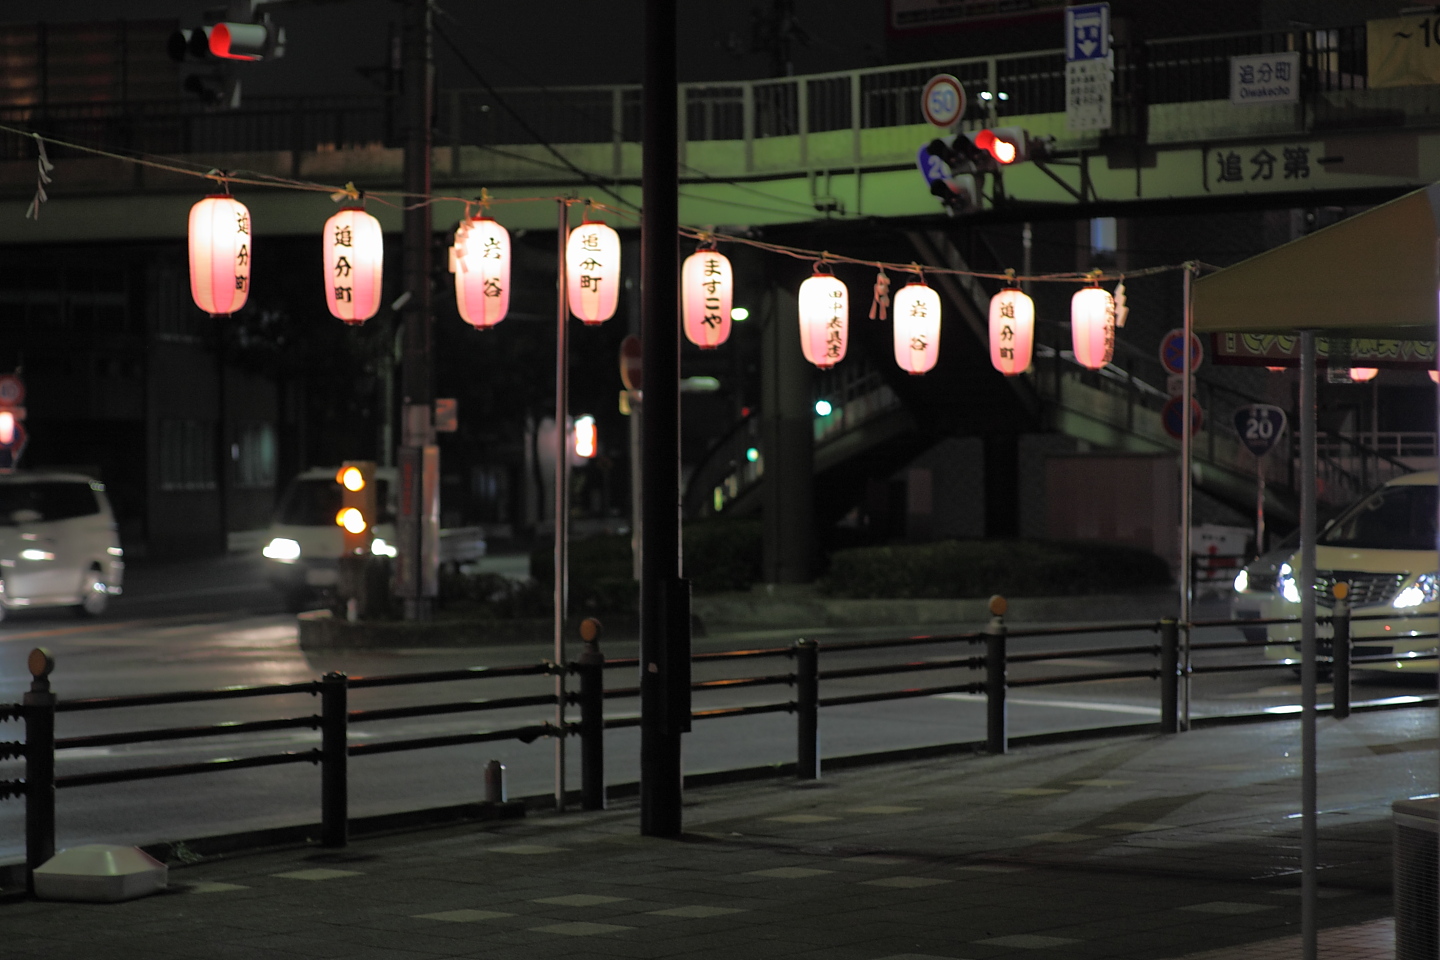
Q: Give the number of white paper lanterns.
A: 9